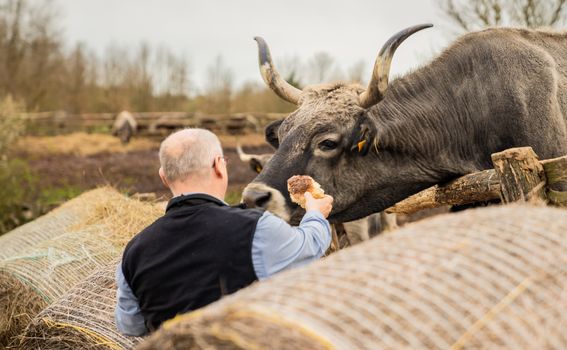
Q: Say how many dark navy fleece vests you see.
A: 1